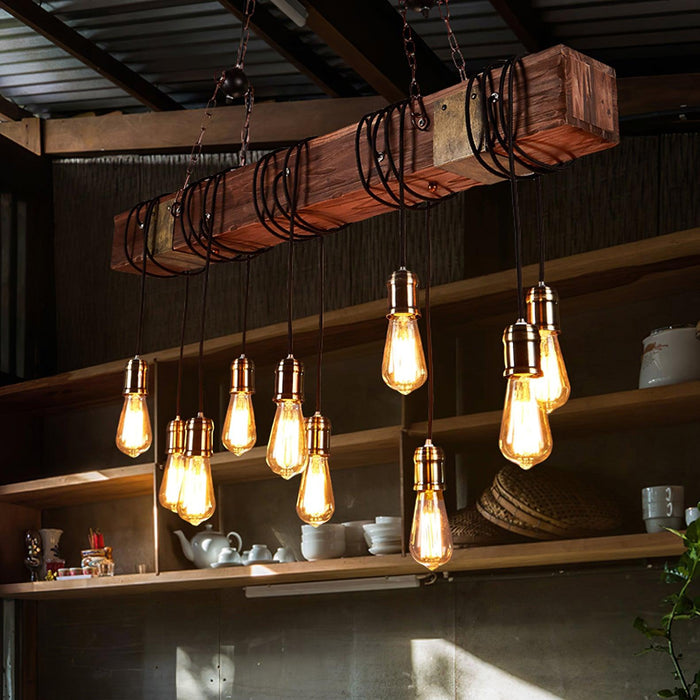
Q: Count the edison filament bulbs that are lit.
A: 10